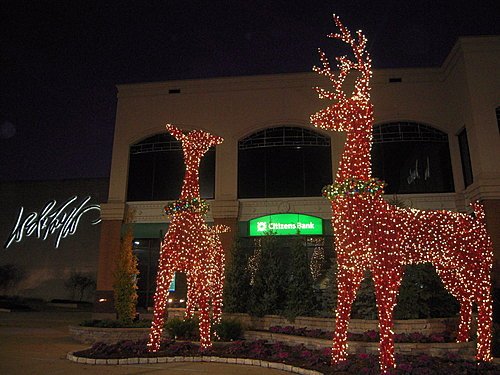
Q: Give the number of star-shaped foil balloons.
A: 0